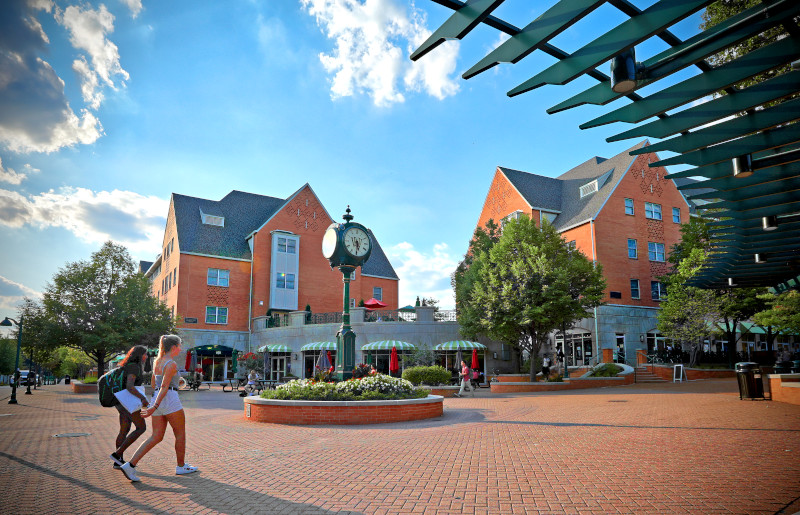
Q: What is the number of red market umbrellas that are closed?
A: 4